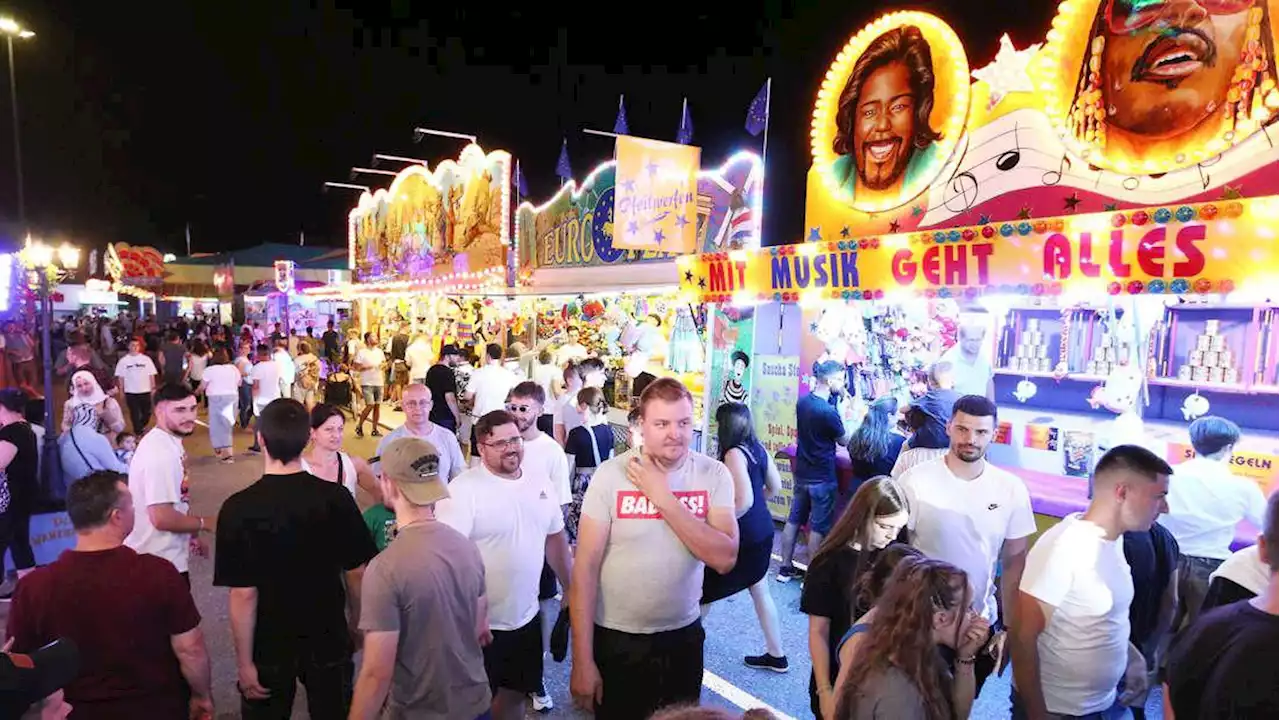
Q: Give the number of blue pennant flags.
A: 5